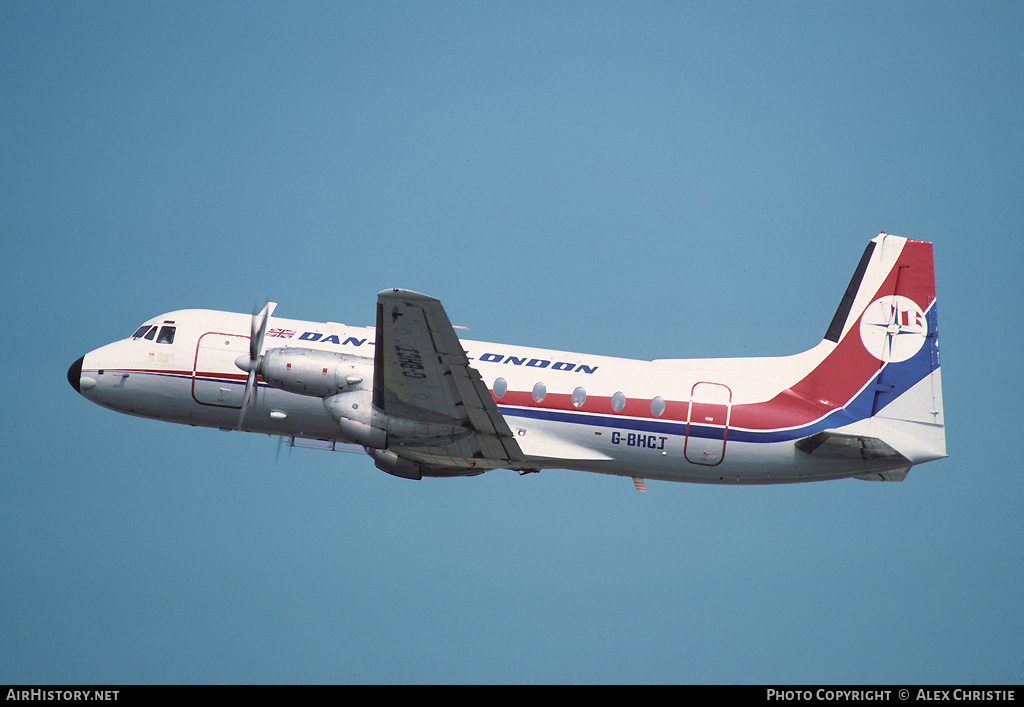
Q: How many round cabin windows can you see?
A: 5